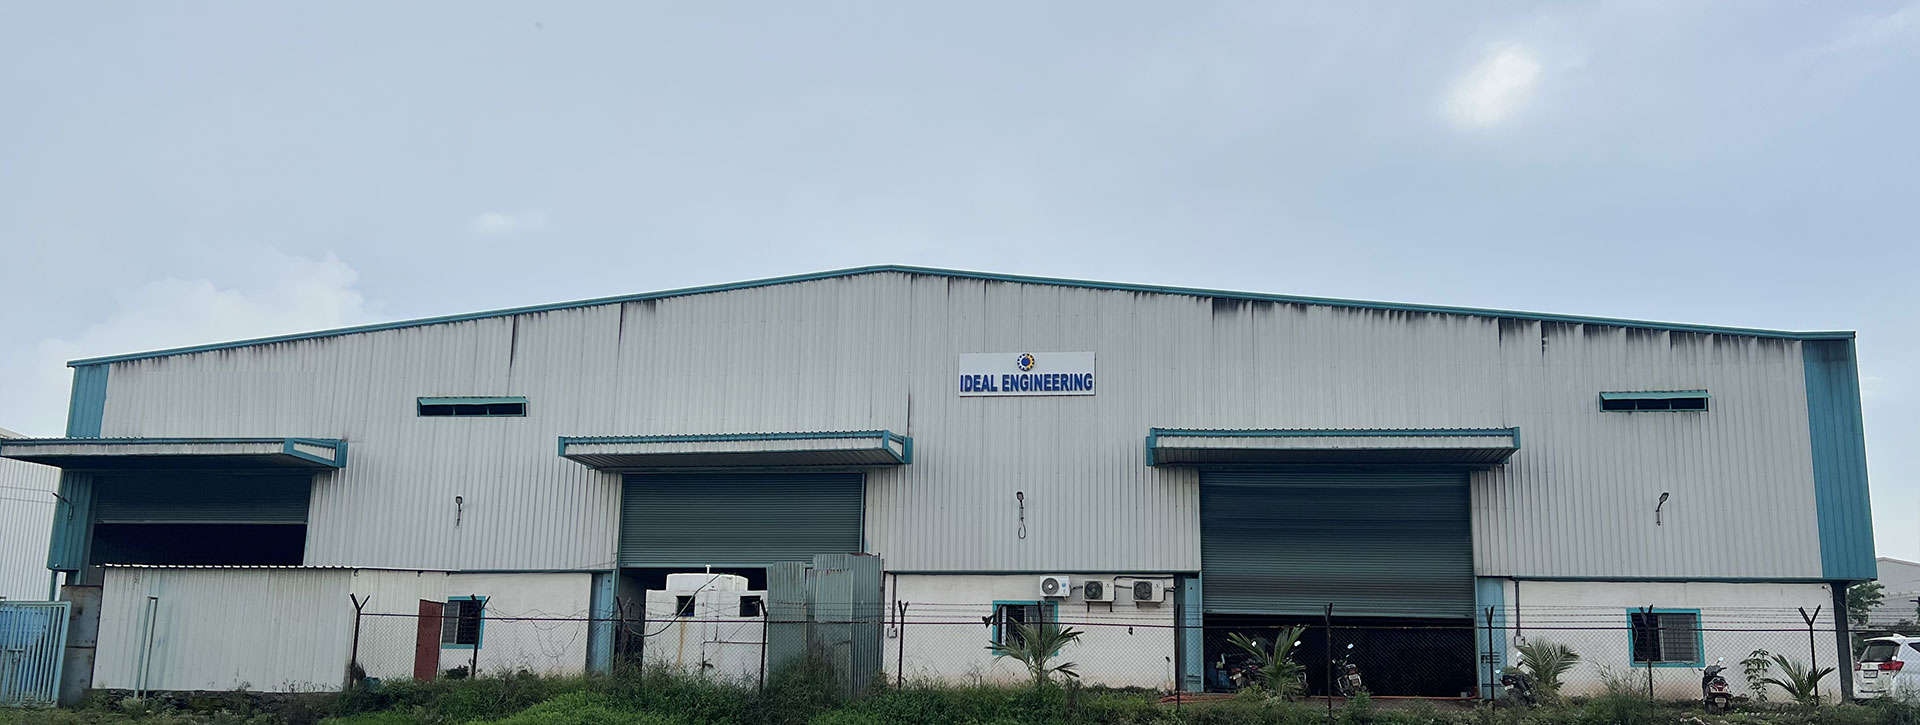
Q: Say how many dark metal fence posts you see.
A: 11